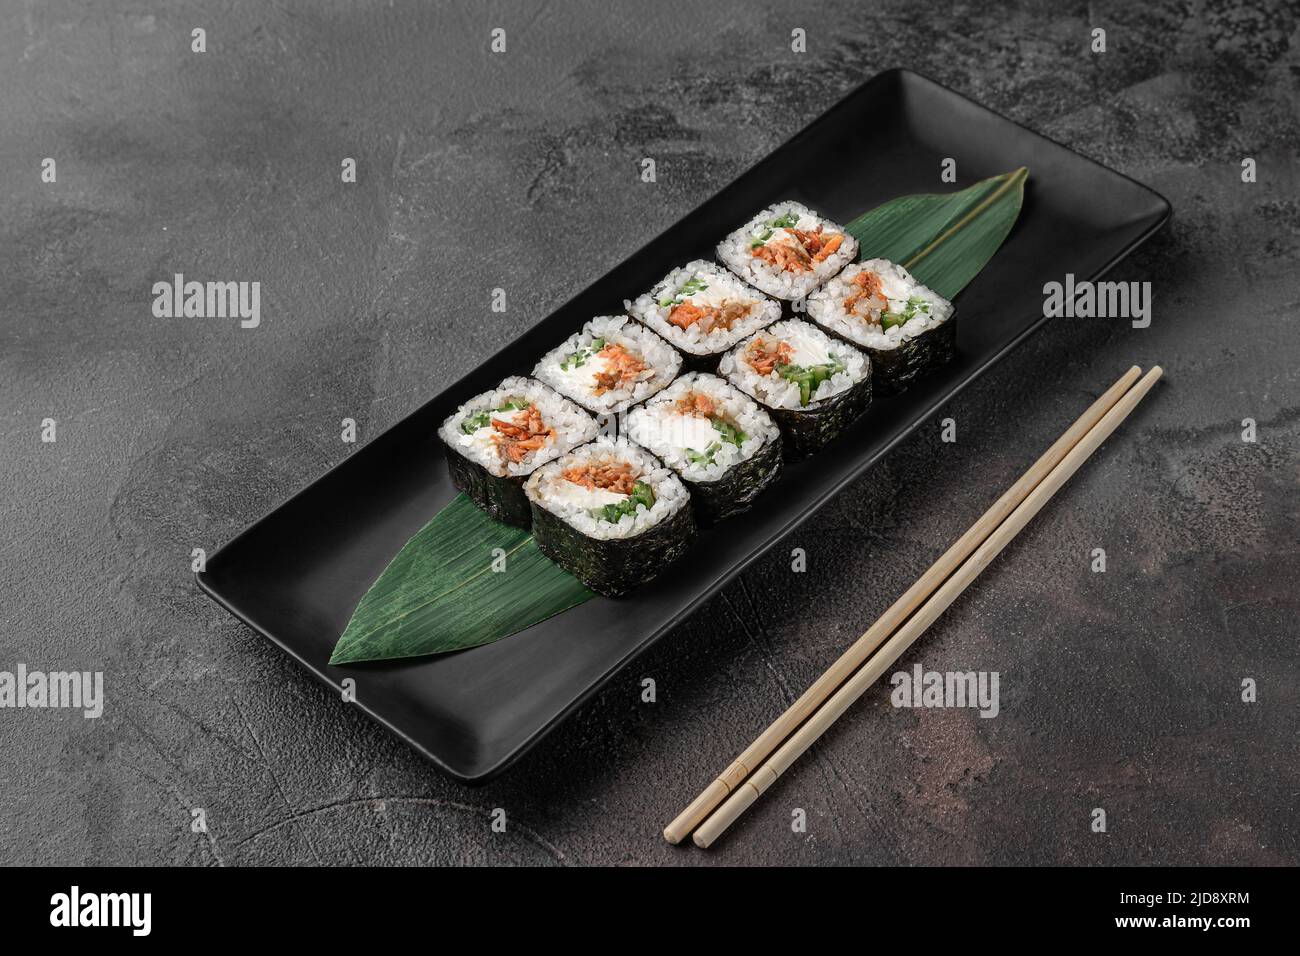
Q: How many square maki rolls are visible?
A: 8